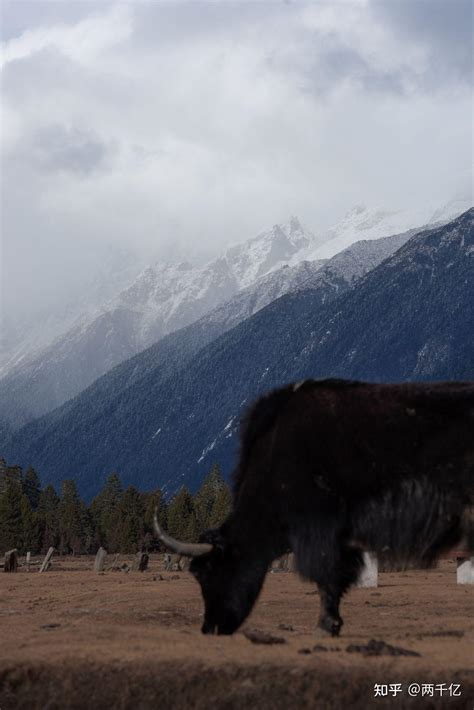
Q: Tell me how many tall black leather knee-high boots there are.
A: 0